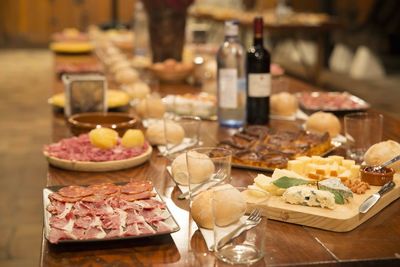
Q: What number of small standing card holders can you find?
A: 1